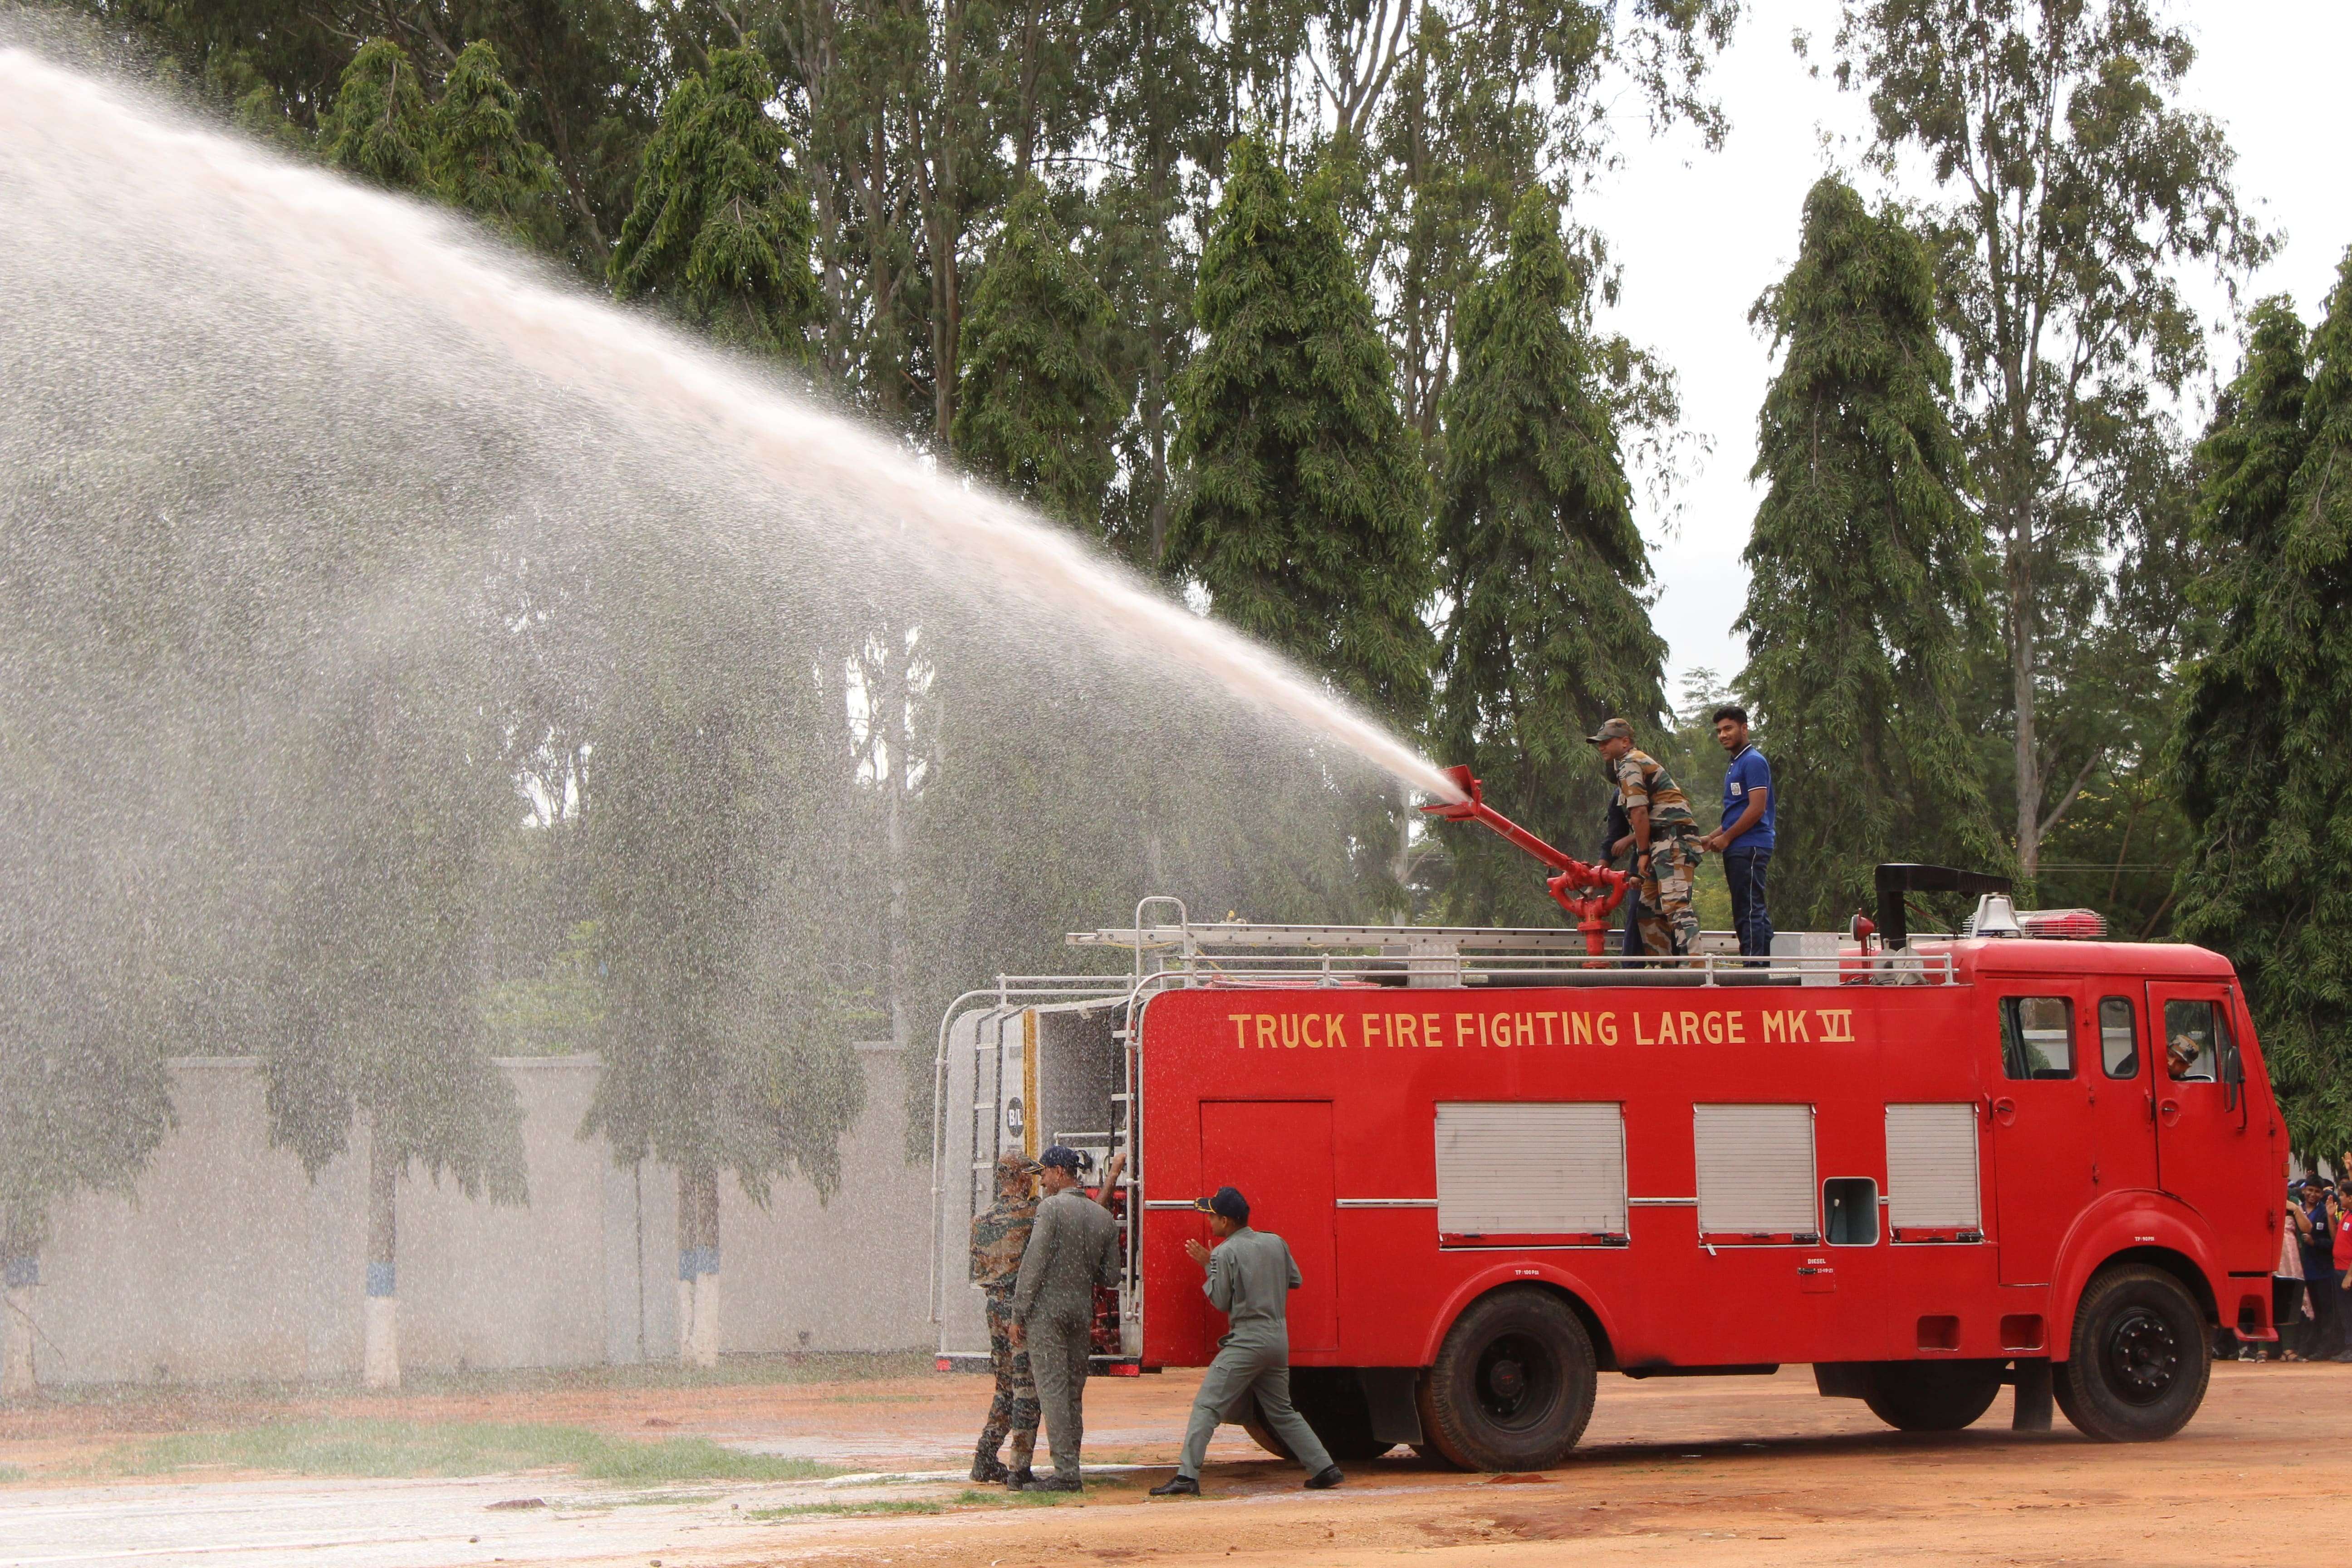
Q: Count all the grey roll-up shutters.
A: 3